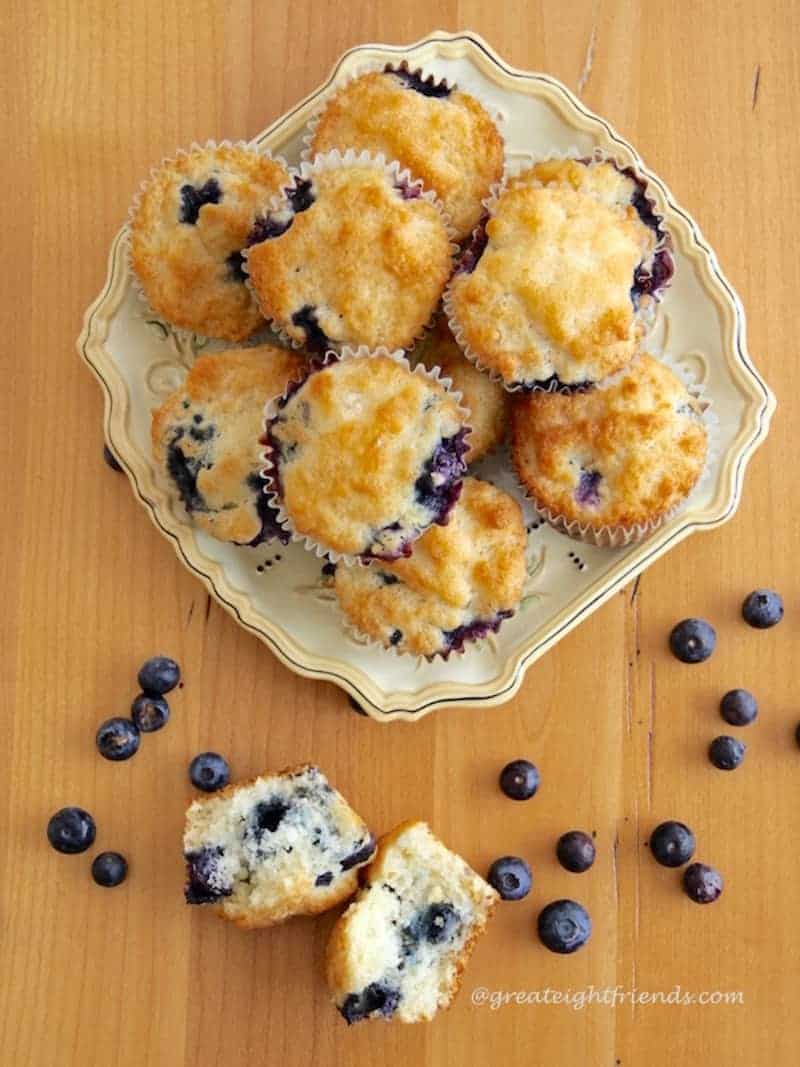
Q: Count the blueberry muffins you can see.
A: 11